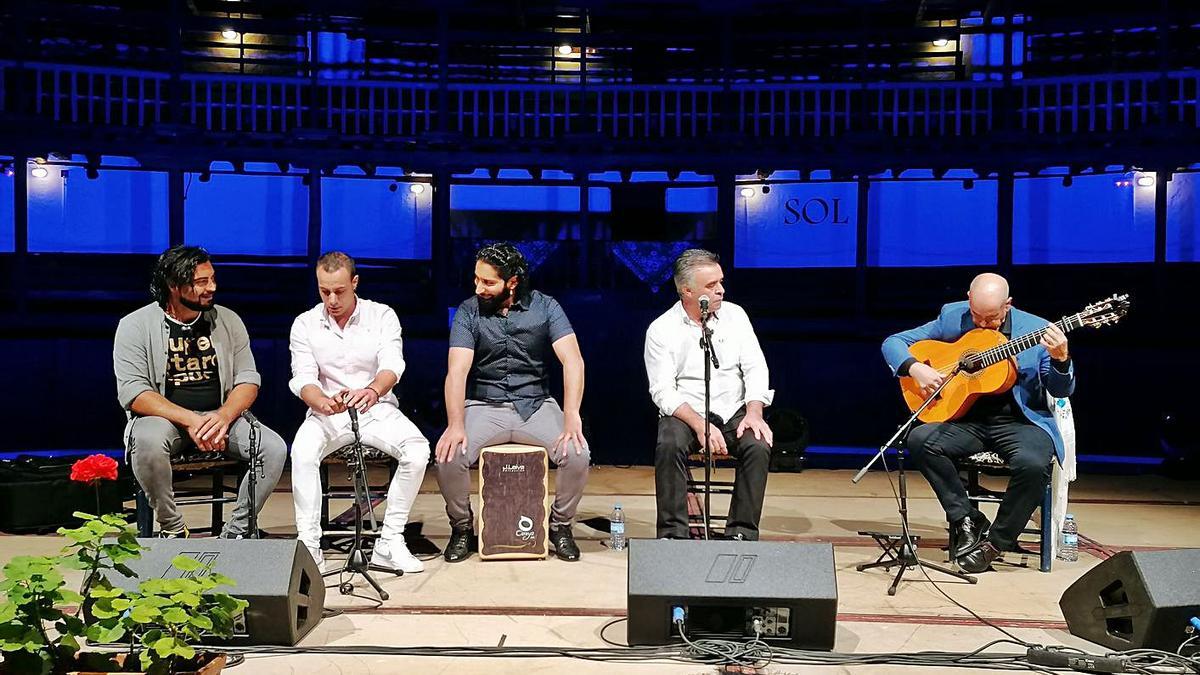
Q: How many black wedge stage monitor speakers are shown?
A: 3